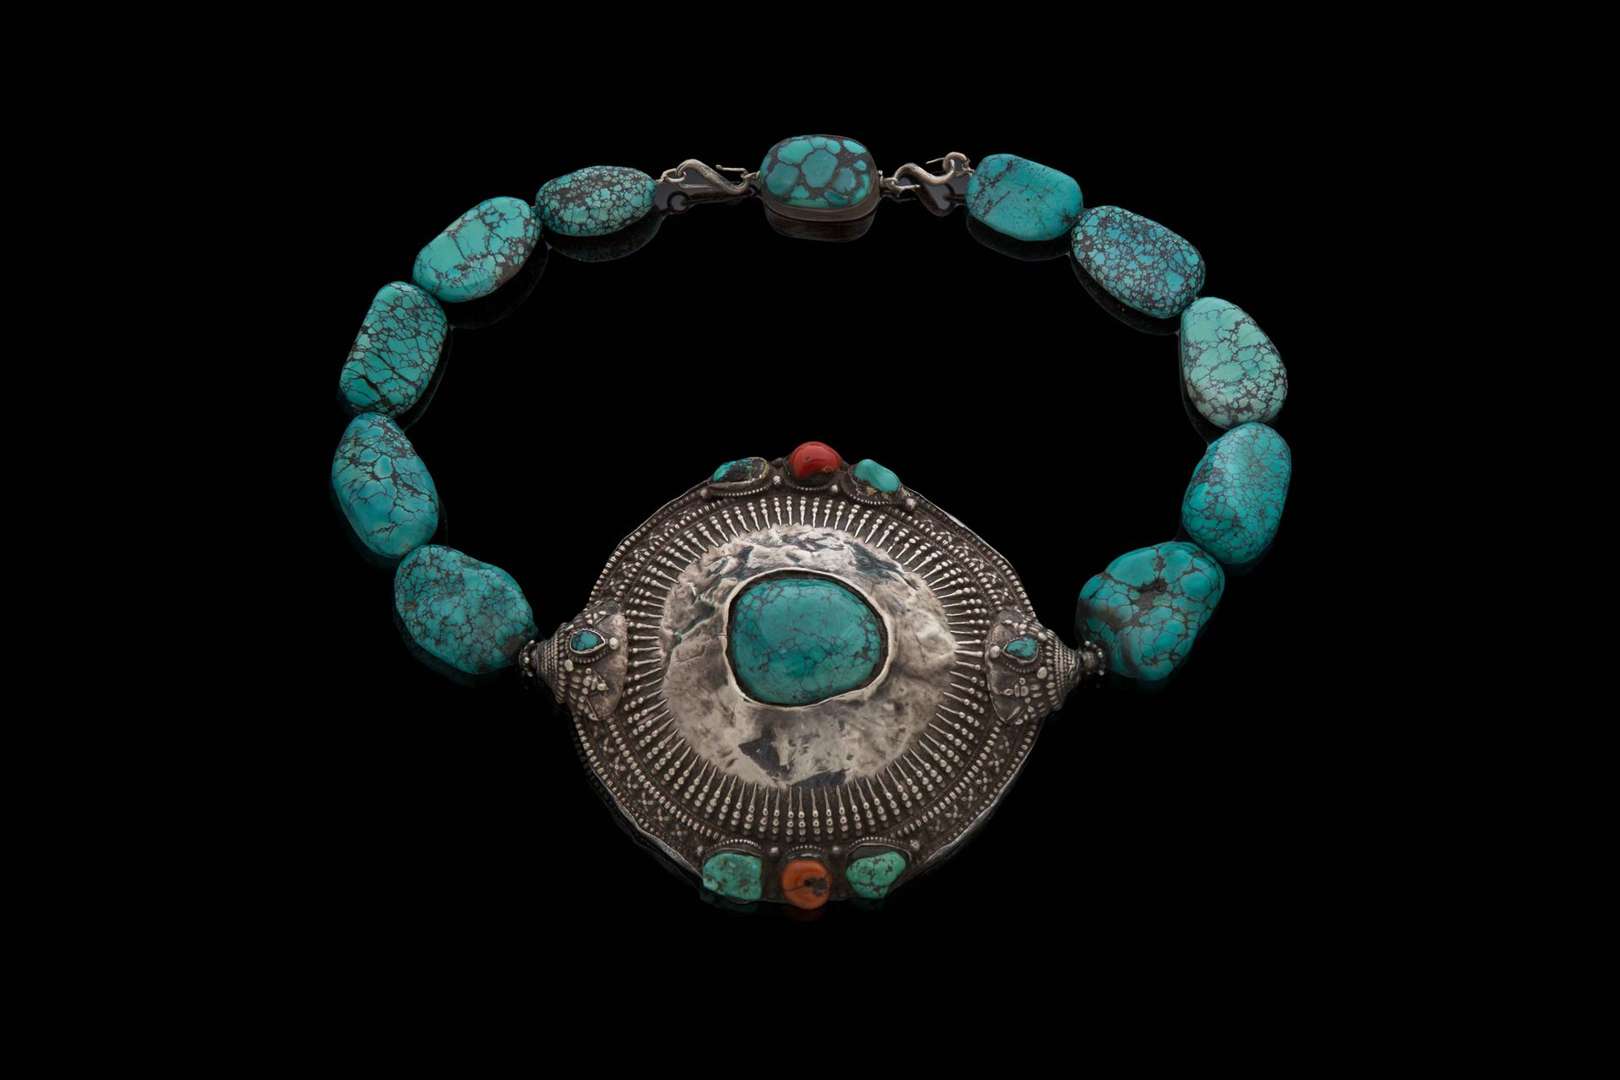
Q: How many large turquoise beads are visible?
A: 11